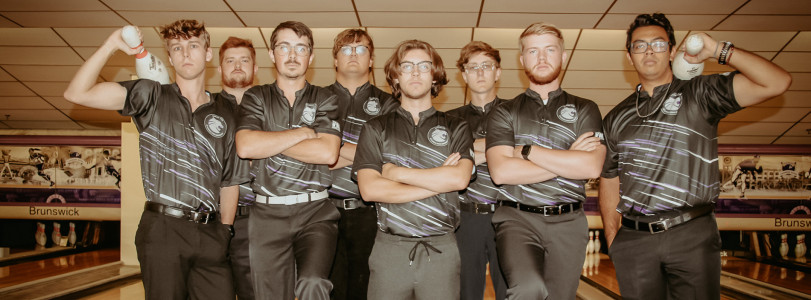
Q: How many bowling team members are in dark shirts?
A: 8